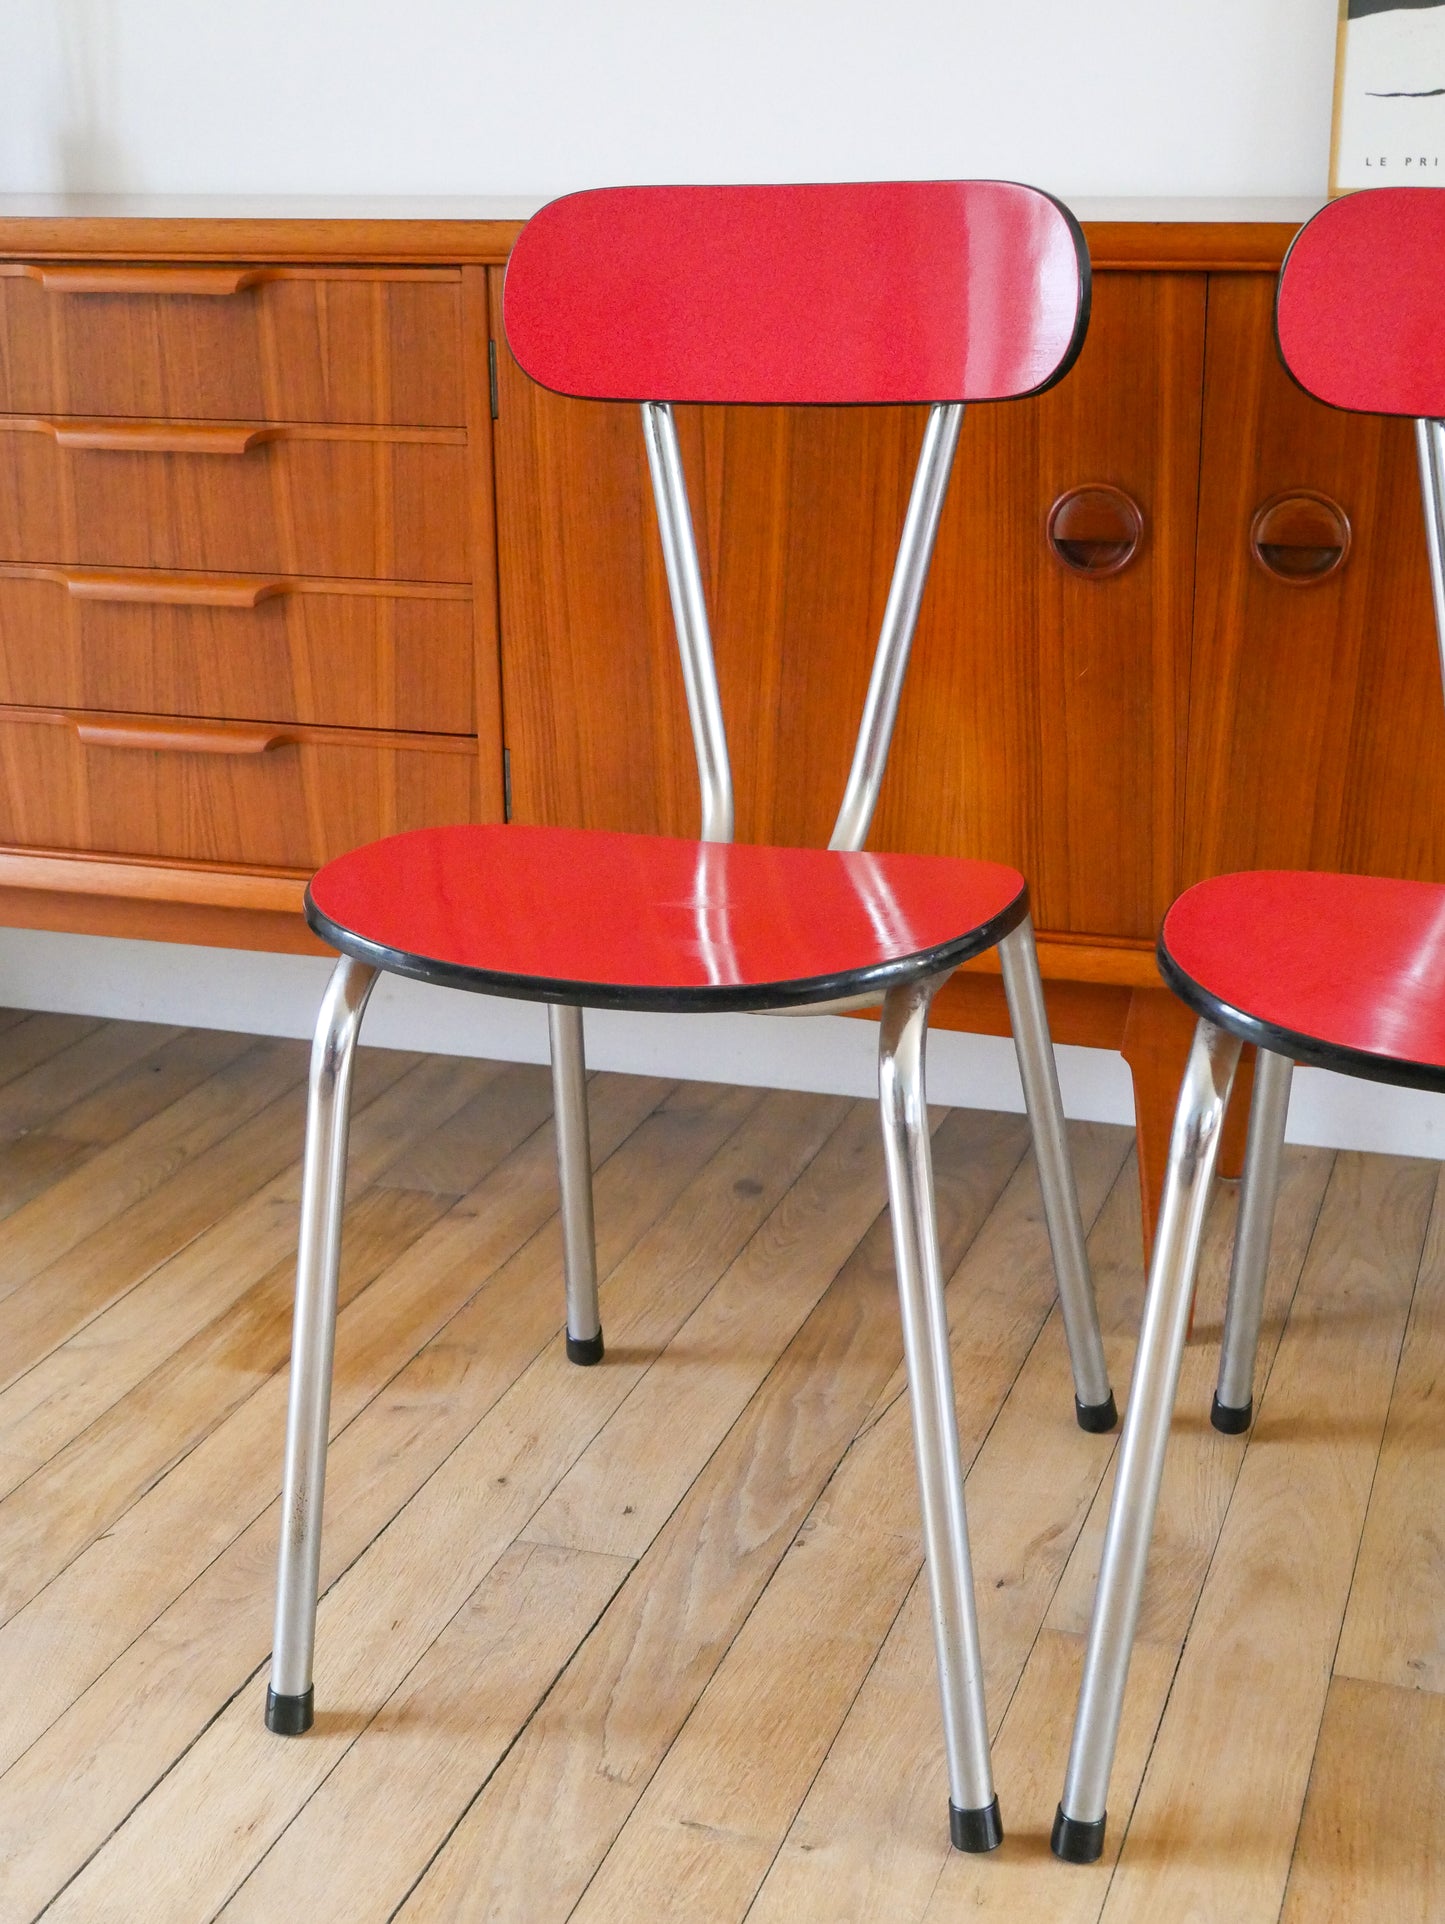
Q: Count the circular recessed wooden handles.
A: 2